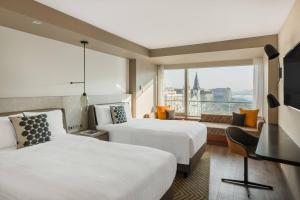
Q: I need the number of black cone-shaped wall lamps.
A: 2